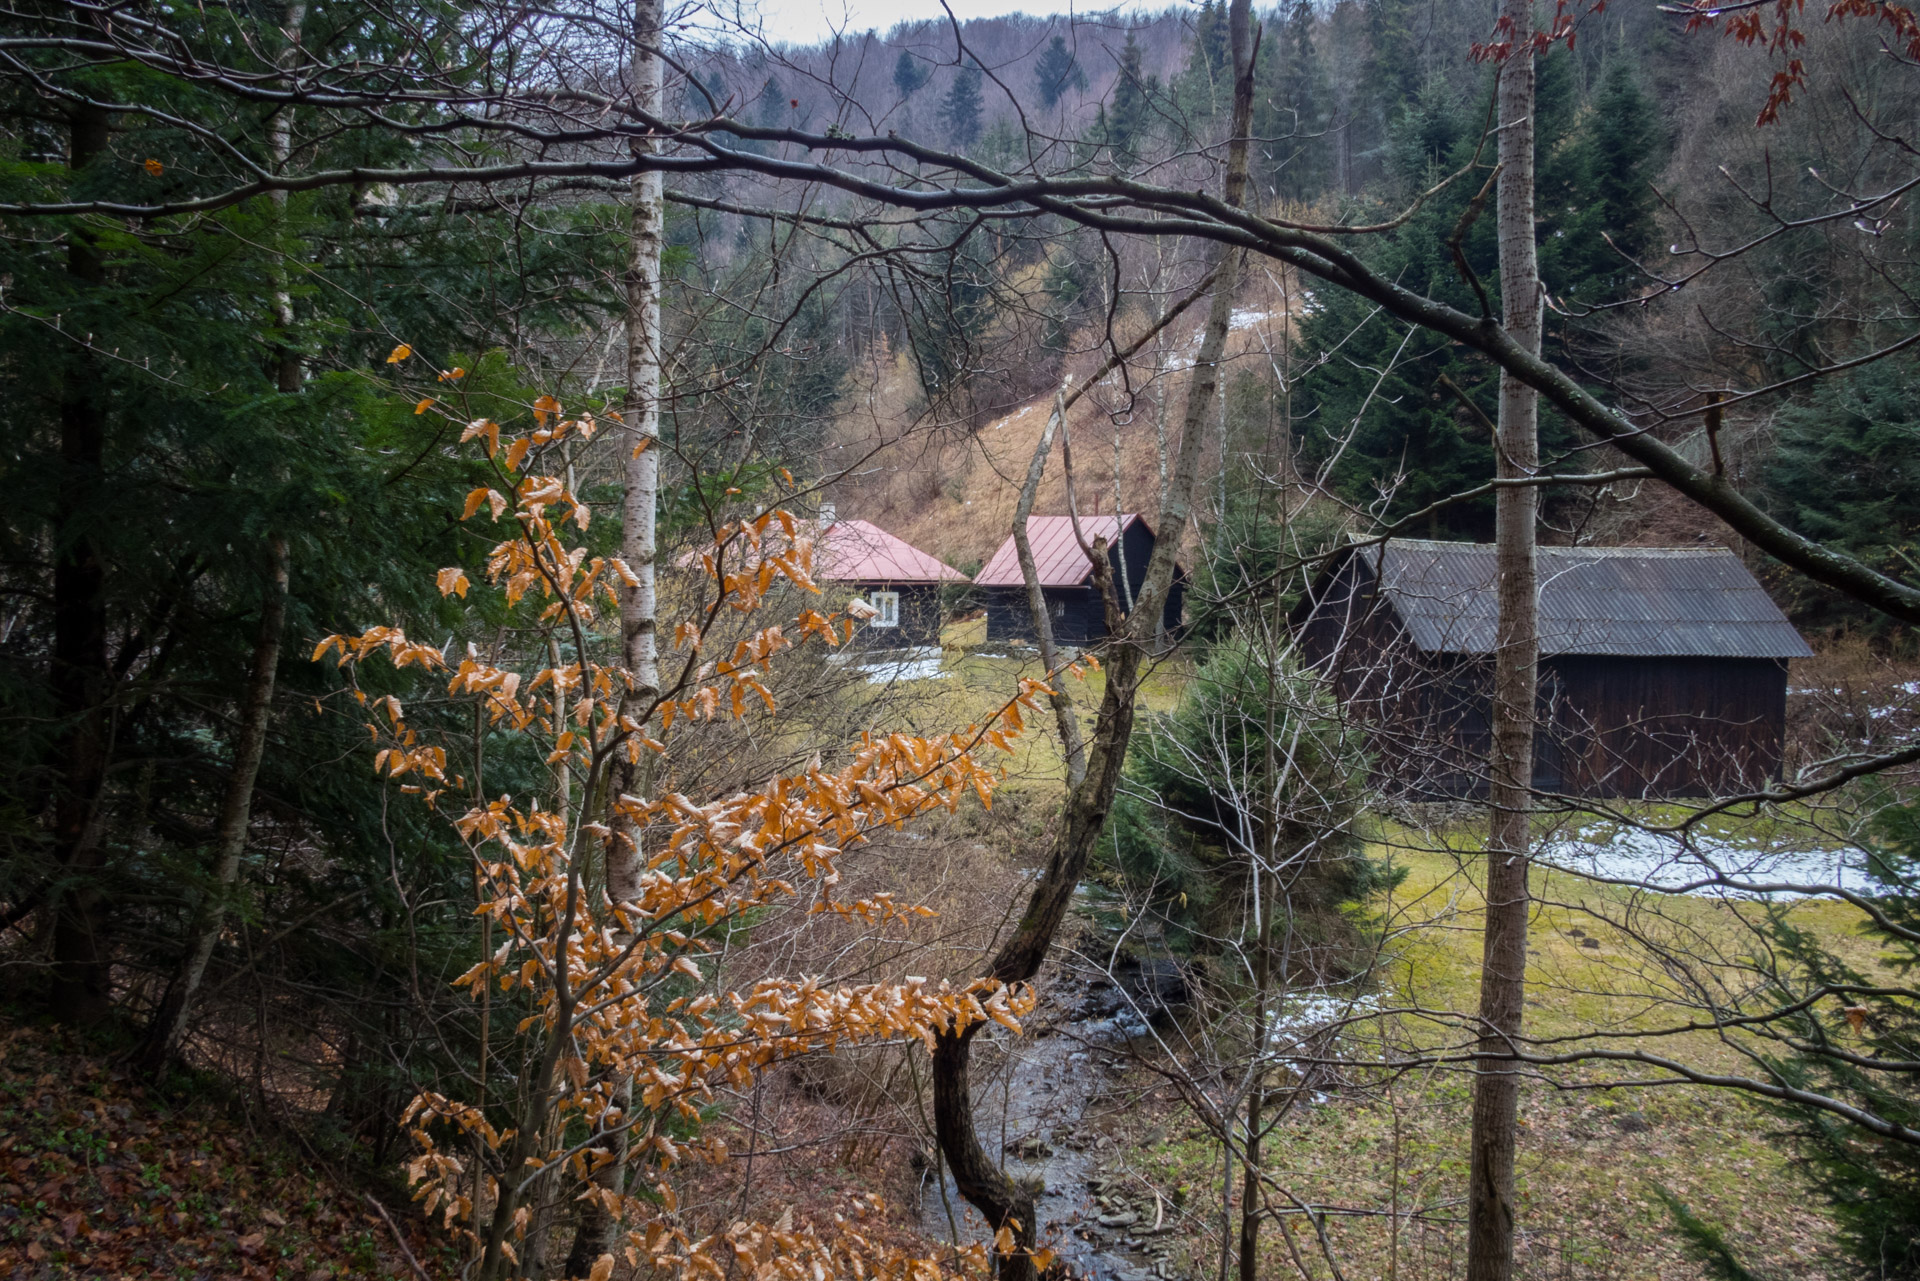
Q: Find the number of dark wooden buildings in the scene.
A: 3